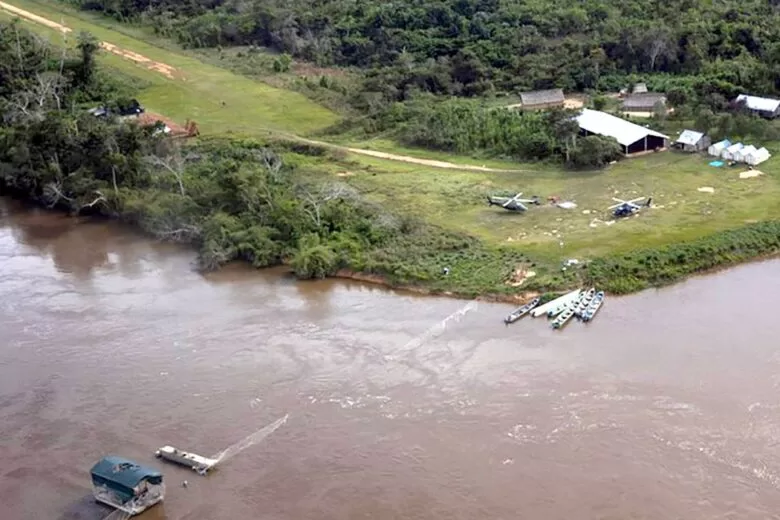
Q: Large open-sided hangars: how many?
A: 1